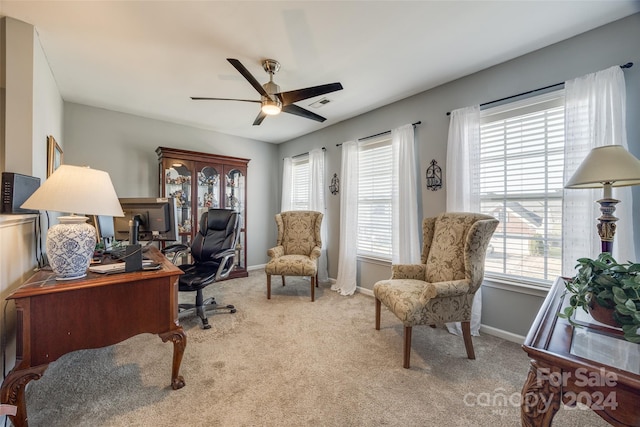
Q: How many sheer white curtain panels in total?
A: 6